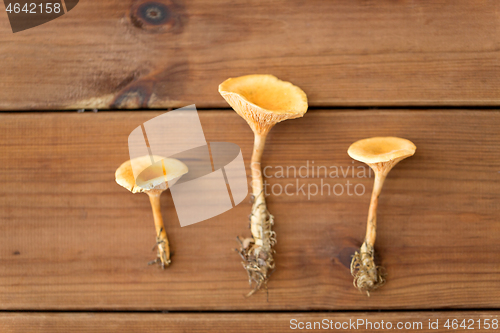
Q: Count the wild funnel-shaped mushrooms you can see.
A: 3